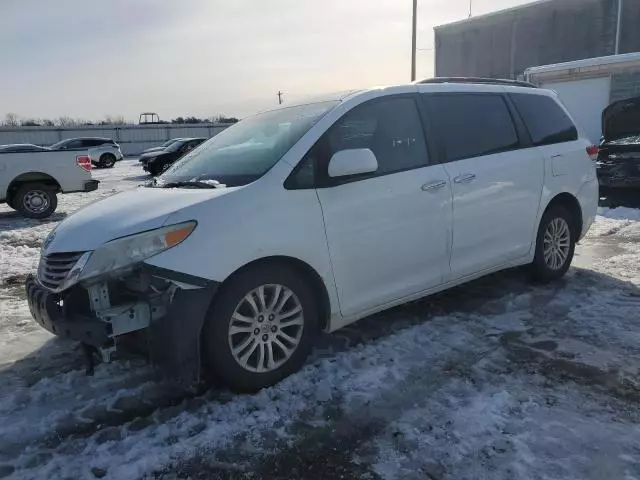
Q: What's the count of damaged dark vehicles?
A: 1